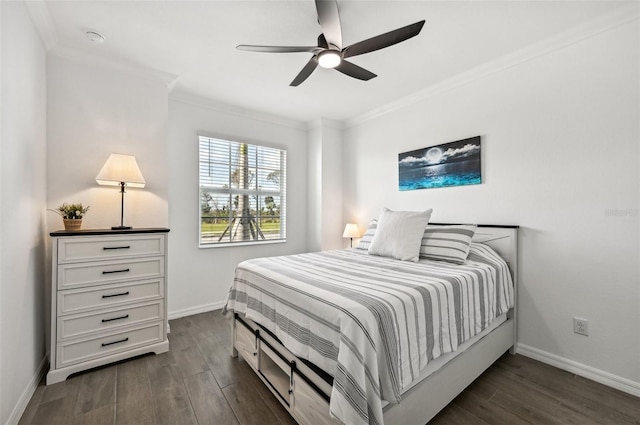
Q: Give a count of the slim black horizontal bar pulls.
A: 5